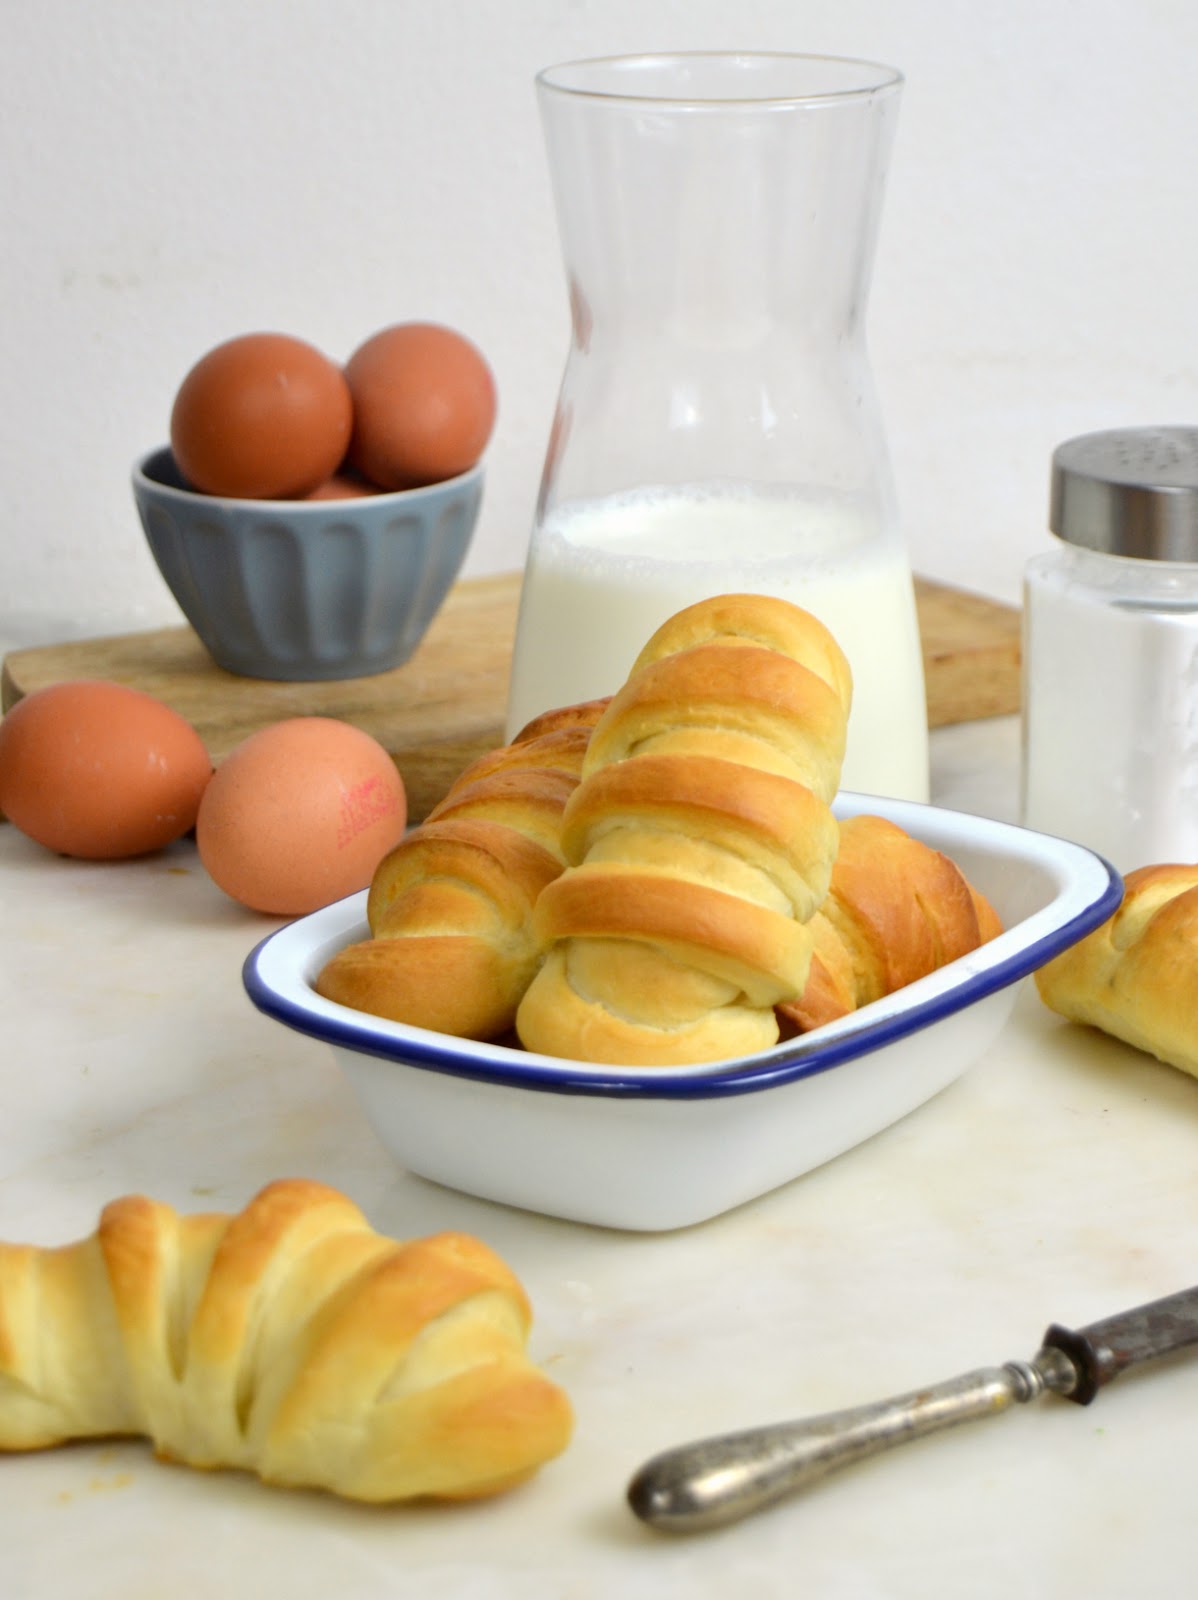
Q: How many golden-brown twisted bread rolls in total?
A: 5